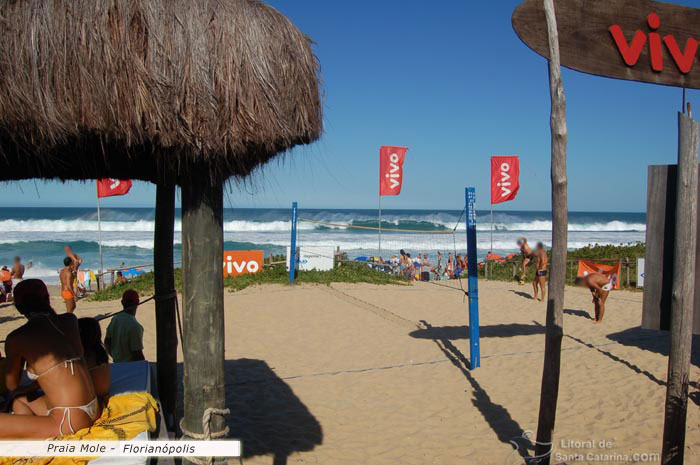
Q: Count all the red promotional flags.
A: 3